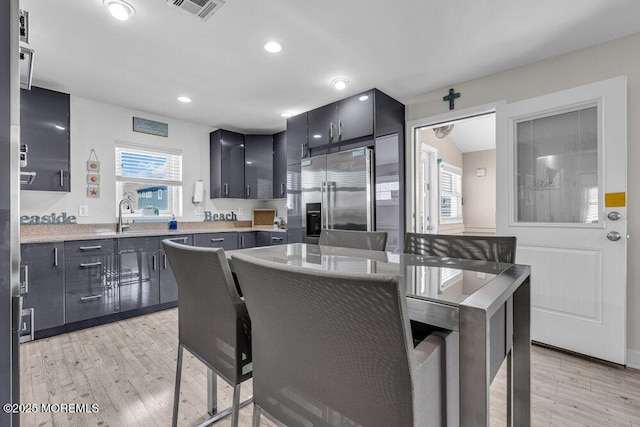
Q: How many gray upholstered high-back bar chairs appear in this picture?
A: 4